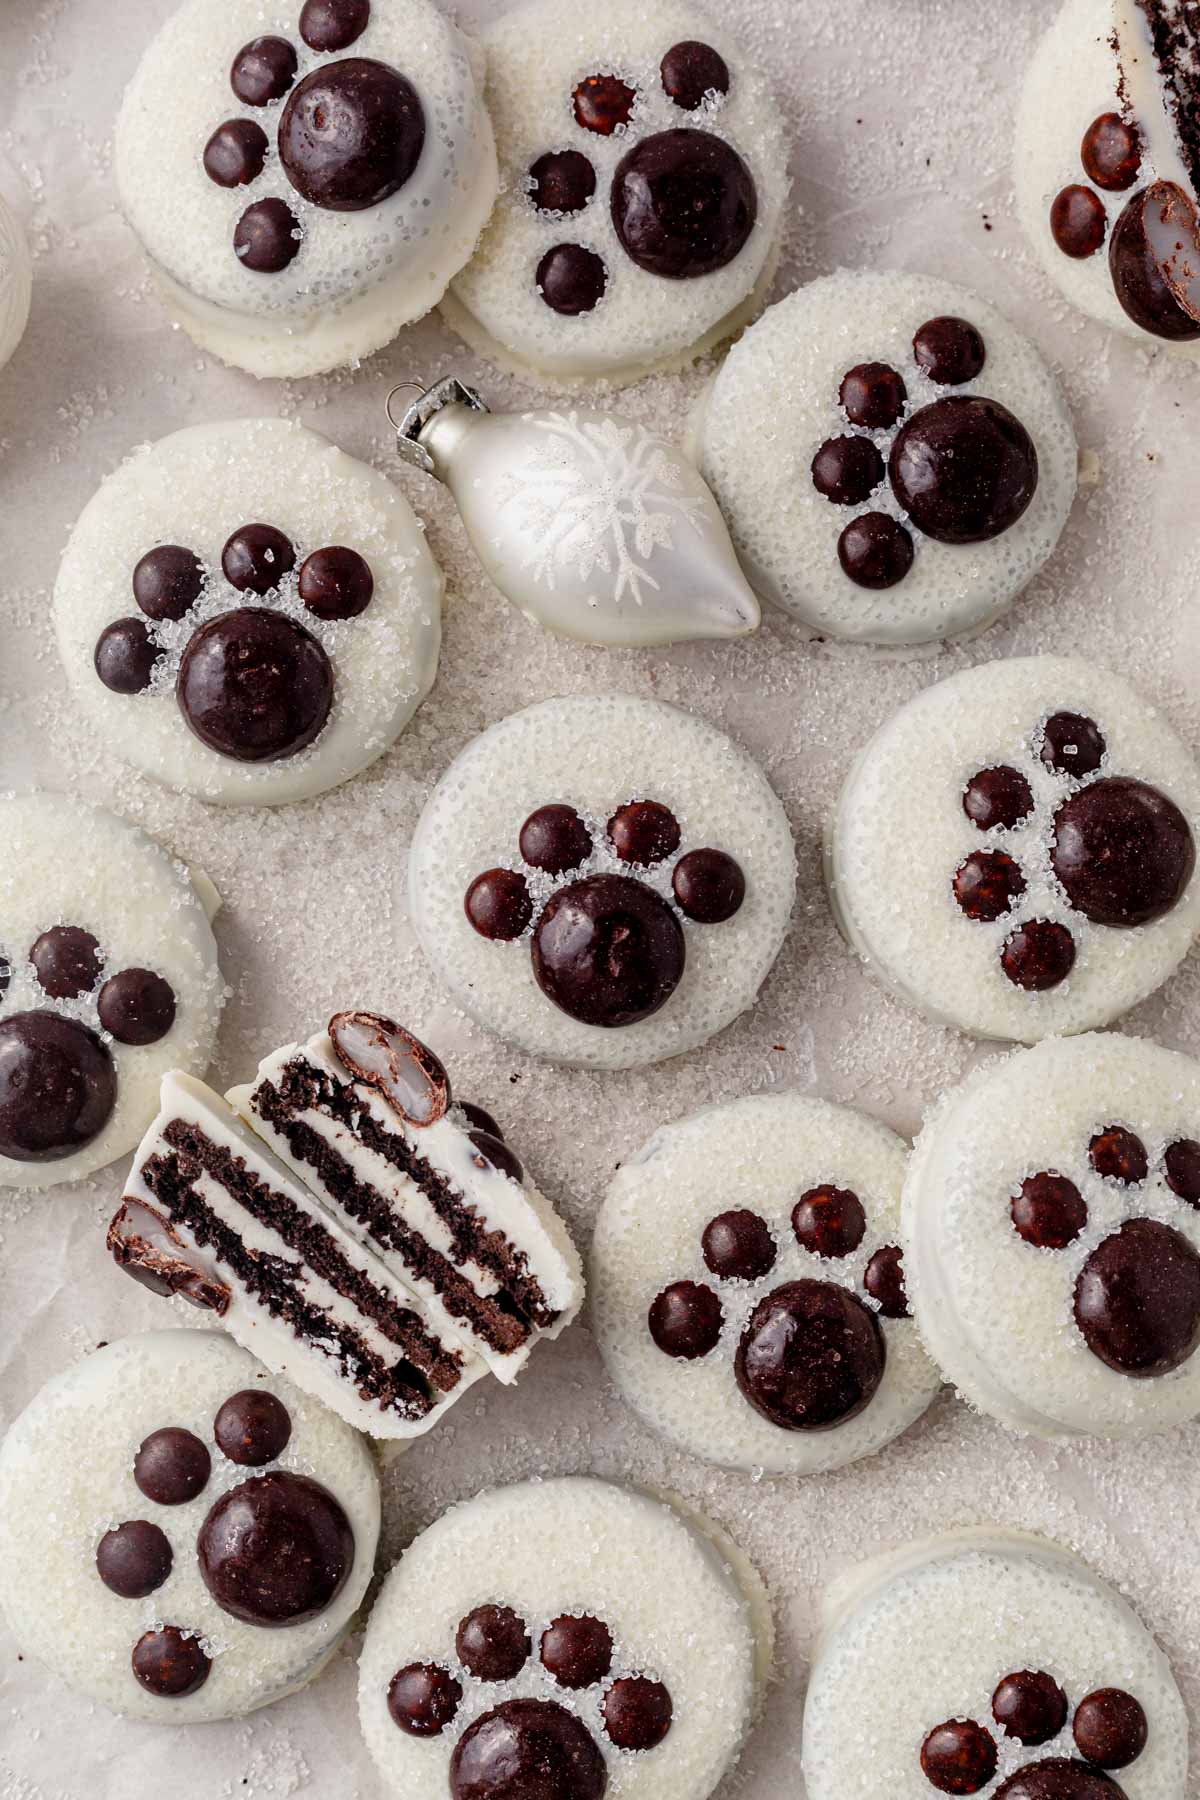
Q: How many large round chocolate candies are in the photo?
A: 13